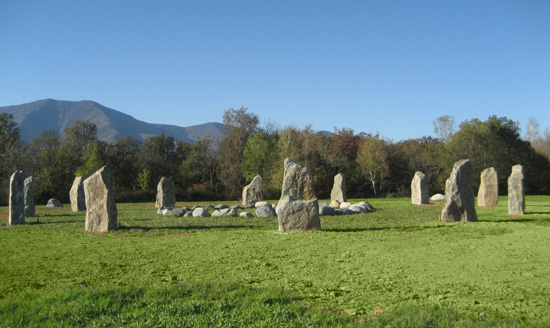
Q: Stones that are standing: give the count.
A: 12